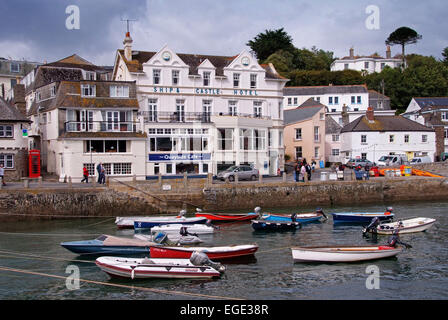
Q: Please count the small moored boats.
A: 13